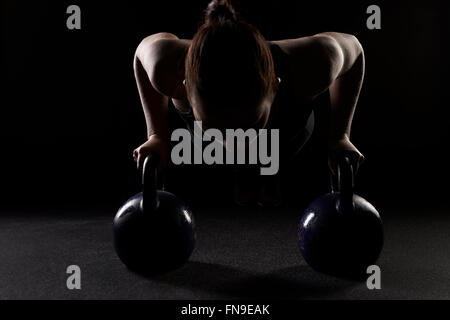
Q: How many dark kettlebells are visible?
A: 2